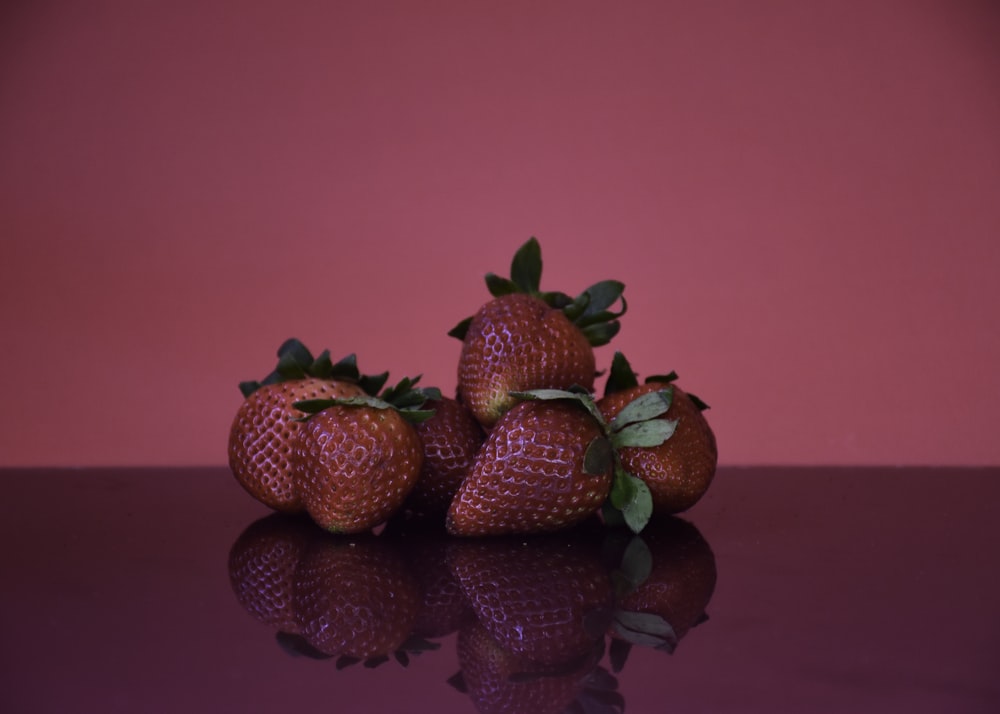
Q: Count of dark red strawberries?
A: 6